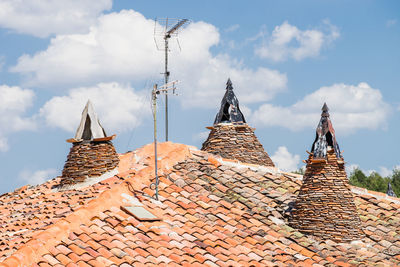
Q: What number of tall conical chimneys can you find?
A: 3